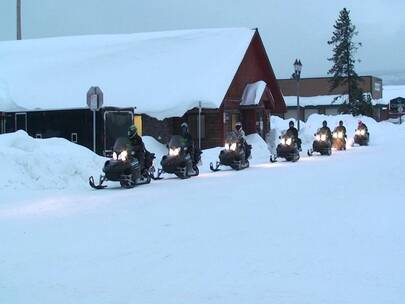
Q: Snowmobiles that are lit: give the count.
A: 7